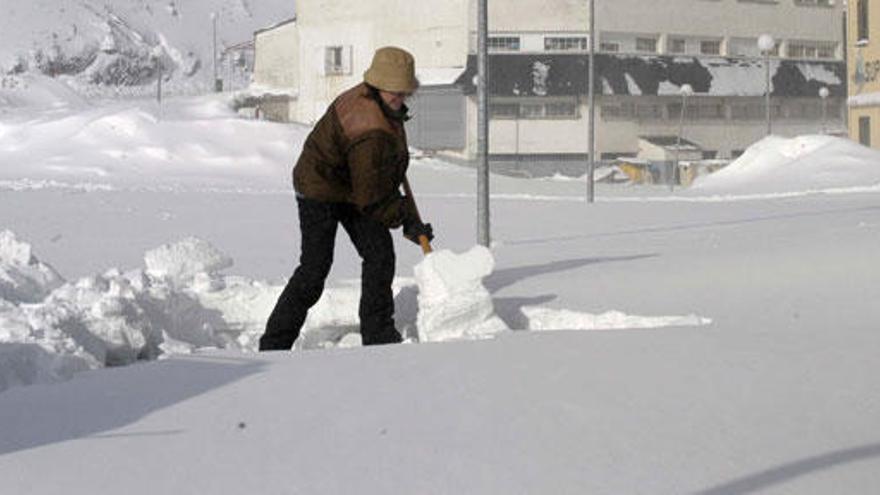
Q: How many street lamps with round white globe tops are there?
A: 3